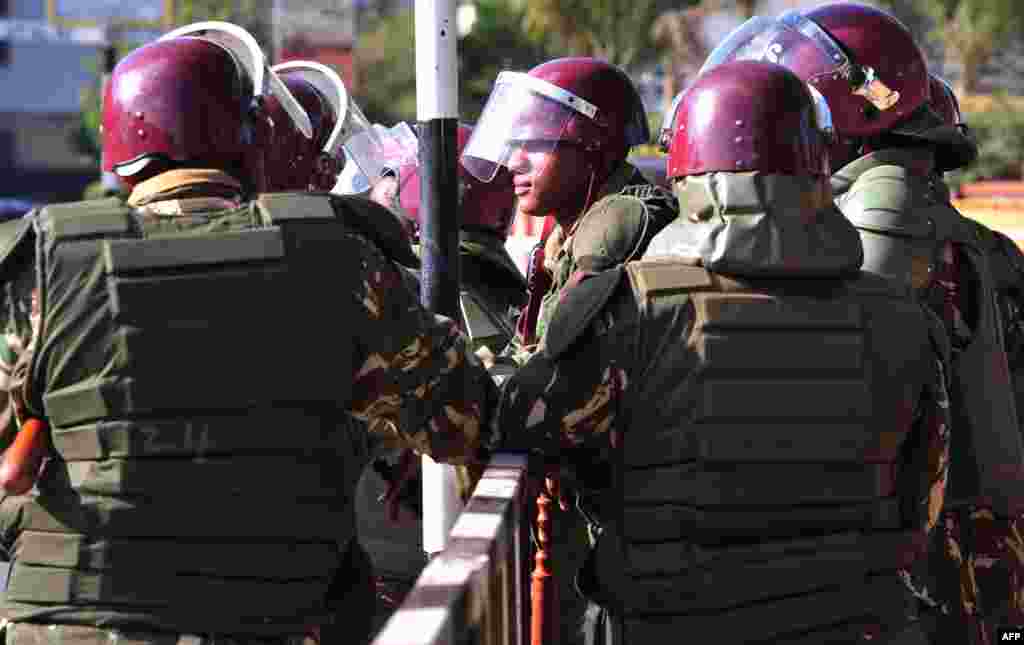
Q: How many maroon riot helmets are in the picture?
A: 7